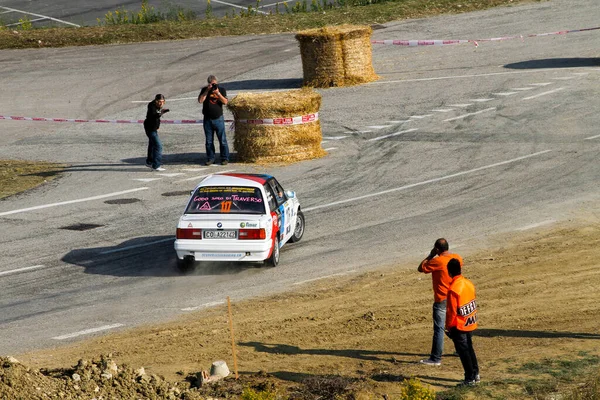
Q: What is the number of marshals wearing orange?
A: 2